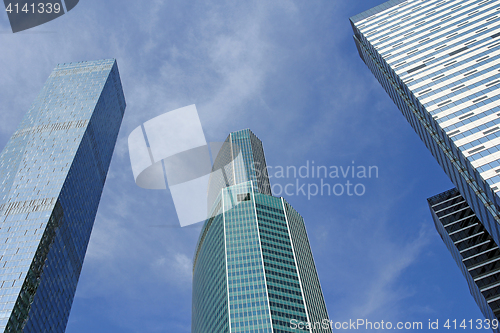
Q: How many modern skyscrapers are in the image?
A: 4